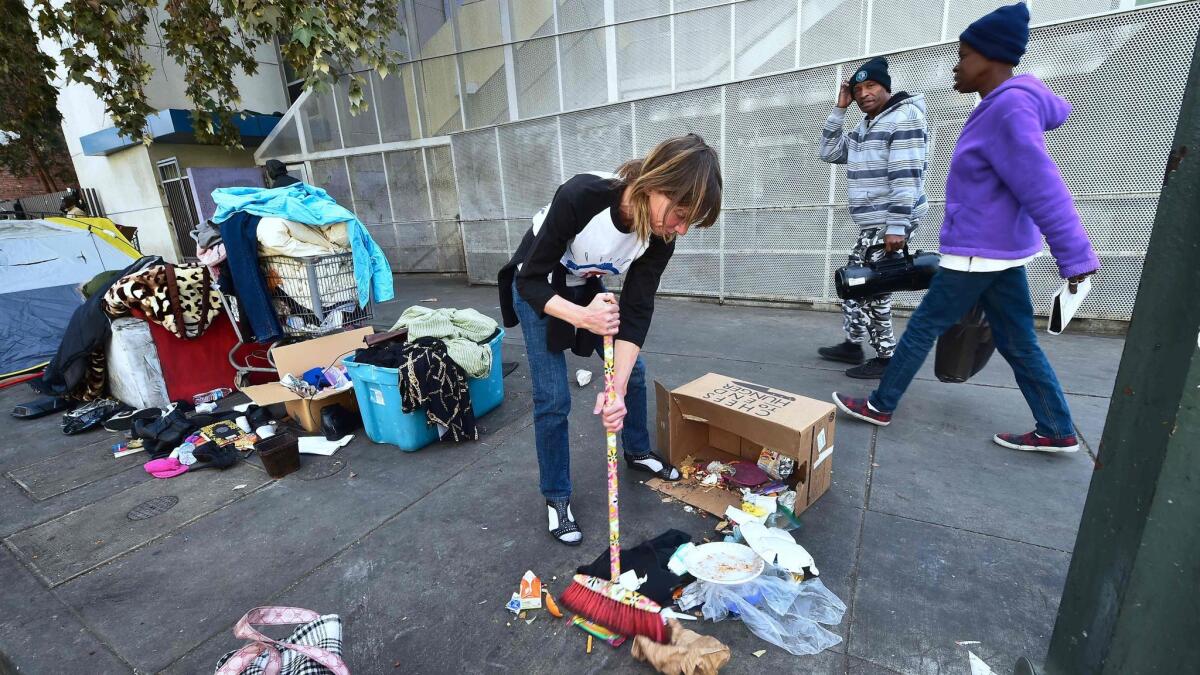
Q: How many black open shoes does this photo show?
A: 2